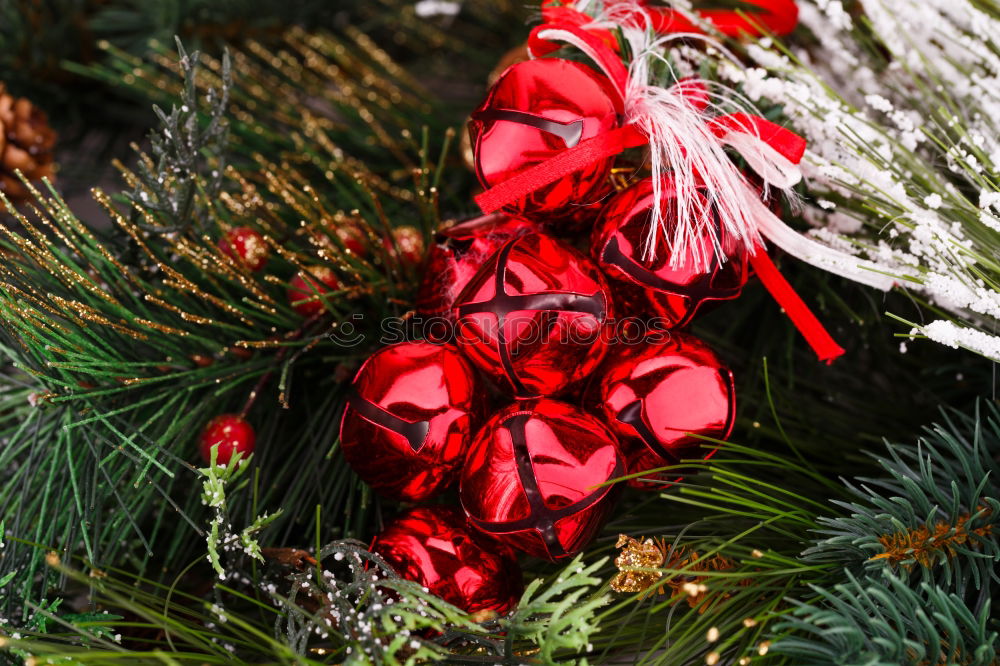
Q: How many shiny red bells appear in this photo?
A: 8